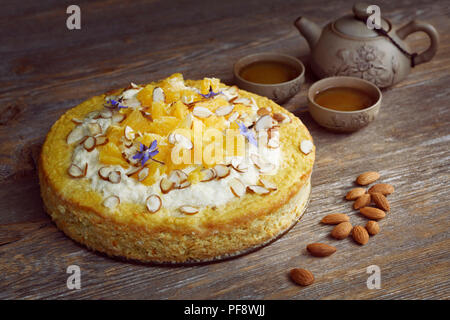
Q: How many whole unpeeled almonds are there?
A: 12